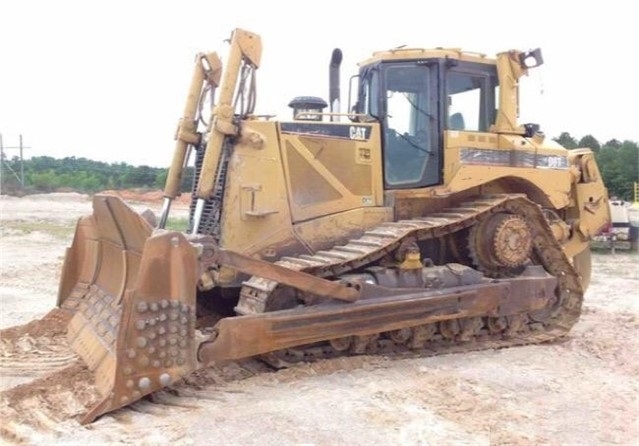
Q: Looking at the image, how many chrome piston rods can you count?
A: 2